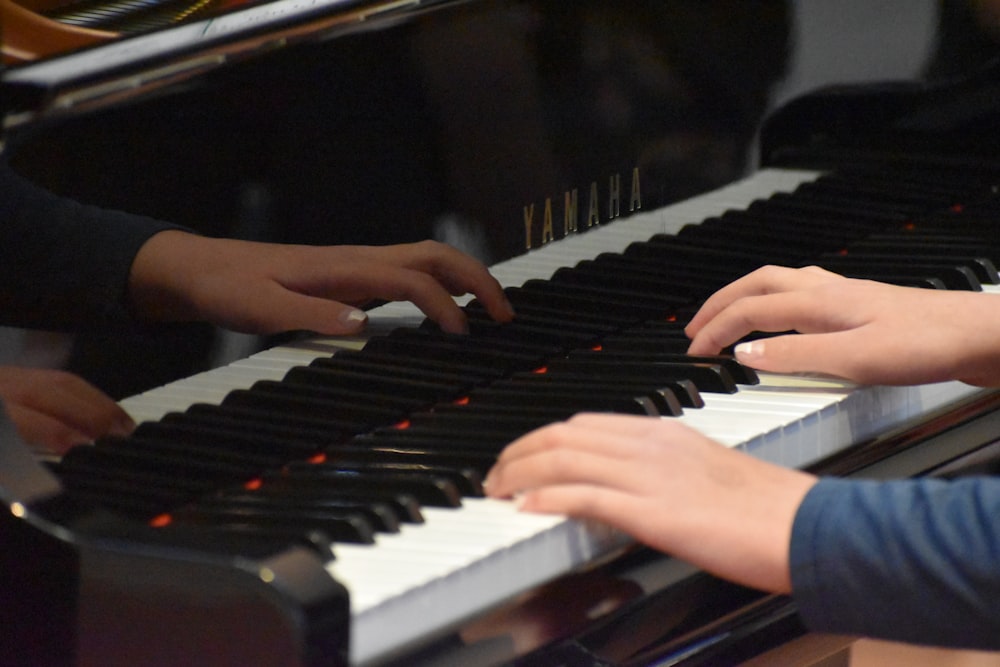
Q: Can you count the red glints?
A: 11